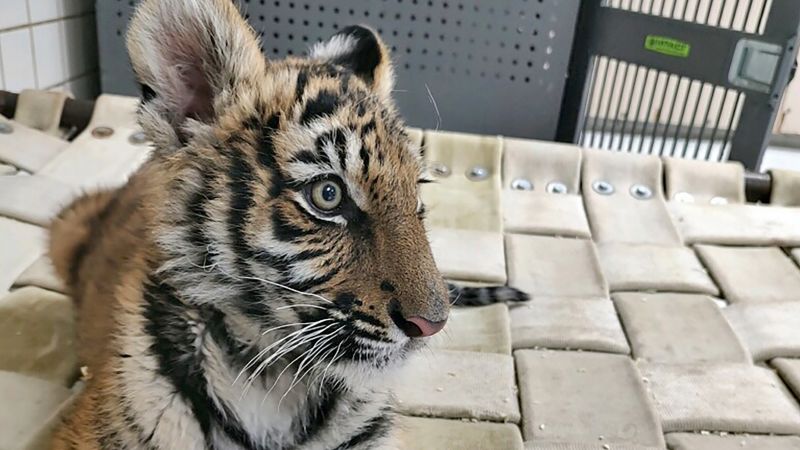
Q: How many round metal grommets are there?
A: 11